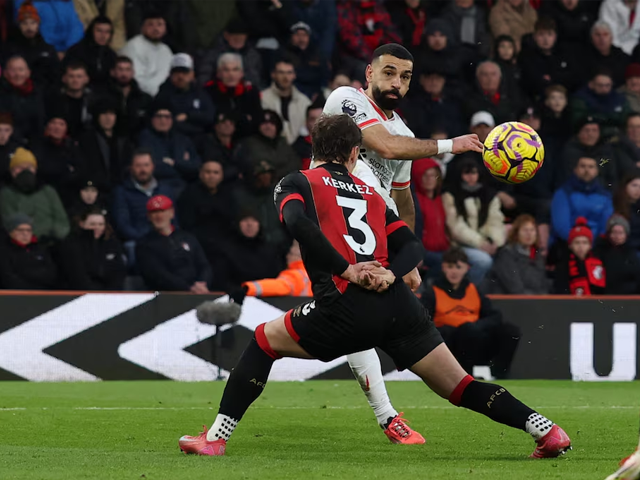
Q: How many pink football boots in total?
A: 2